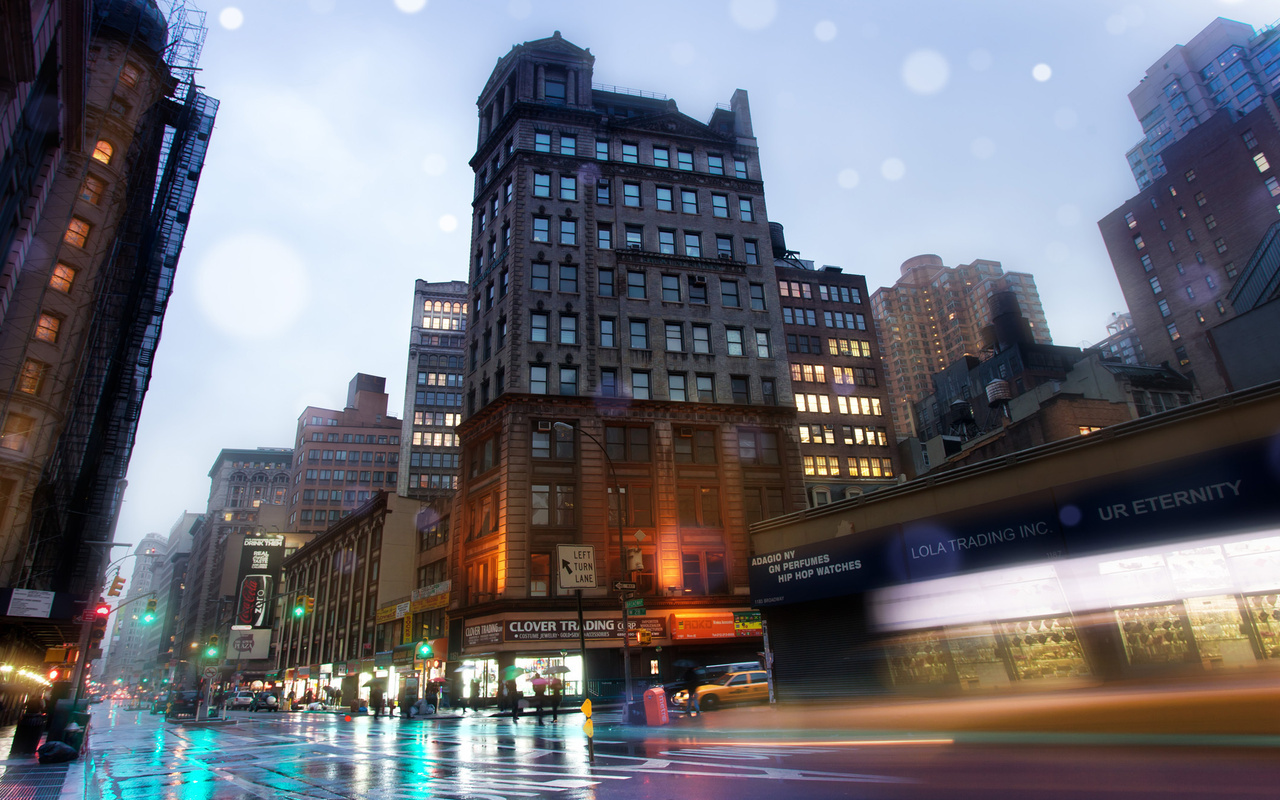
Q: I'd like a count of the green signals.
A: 4